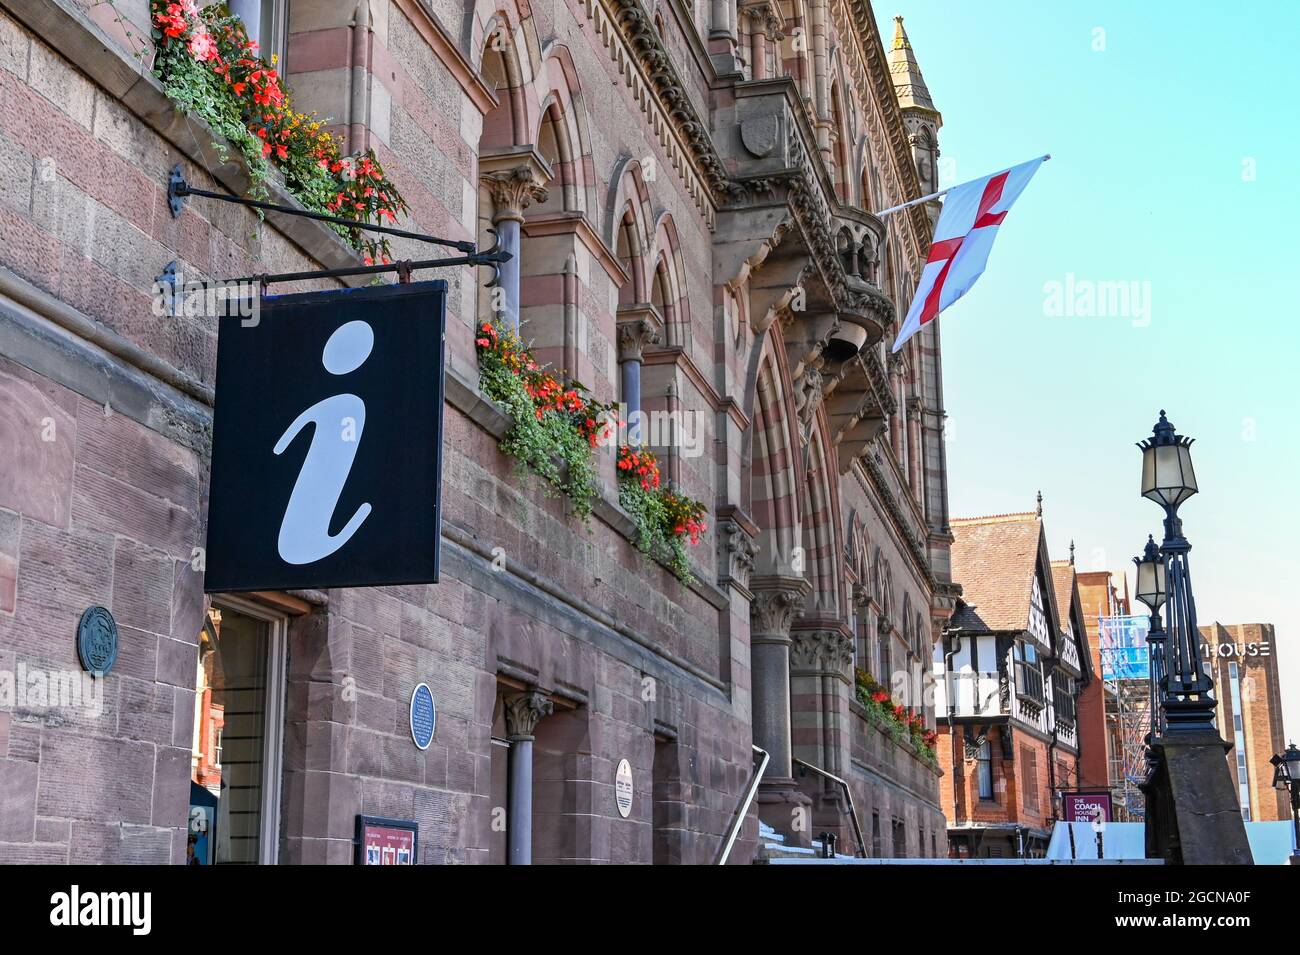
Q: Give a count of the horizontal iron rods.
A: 2